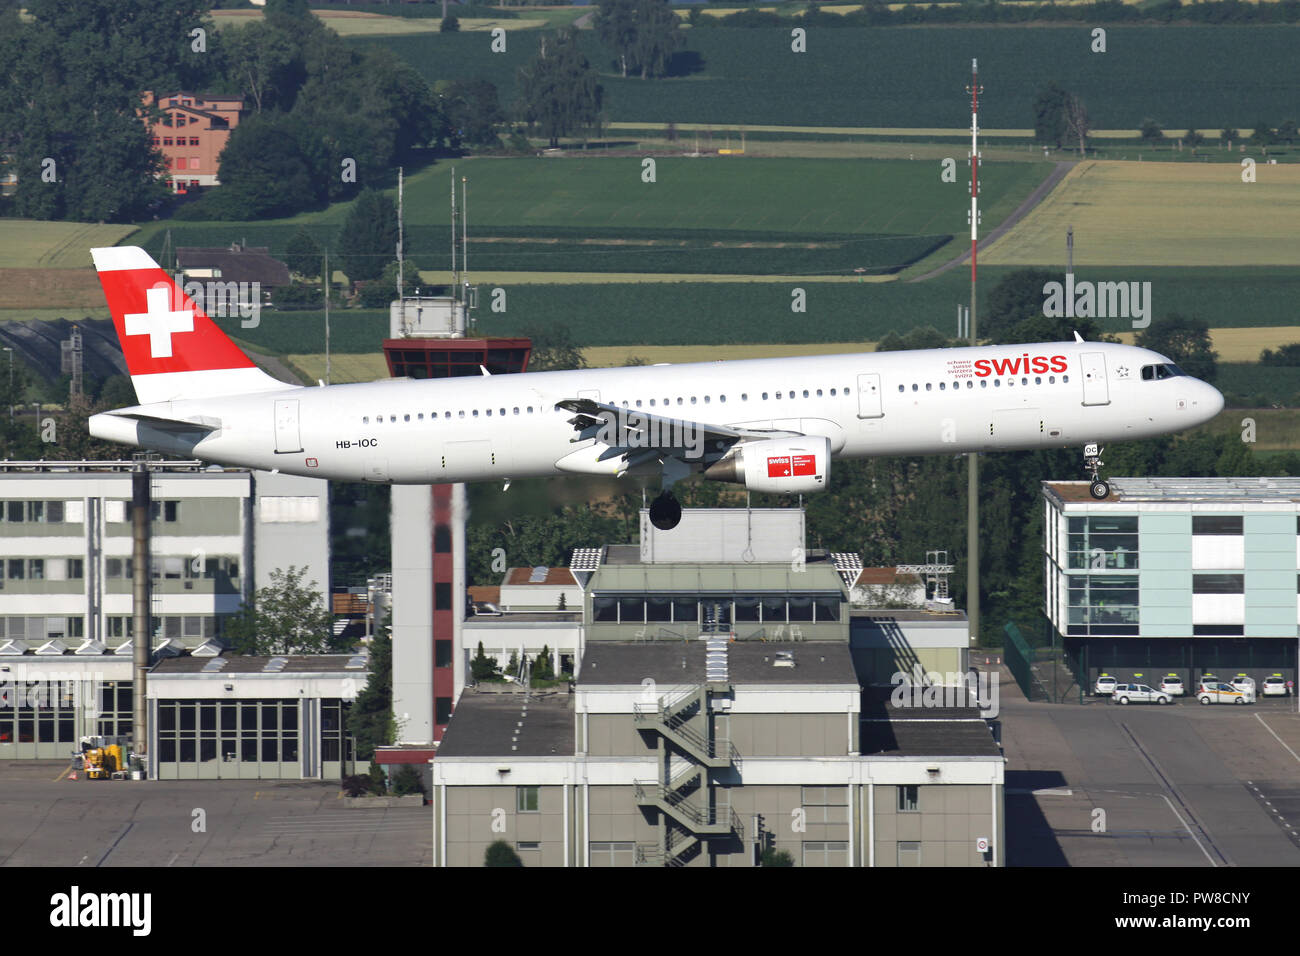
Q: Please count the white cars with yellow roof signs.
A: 5